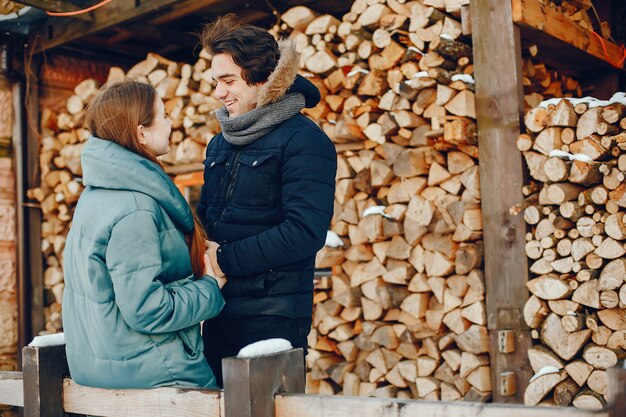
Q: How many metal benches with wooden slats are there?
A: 0